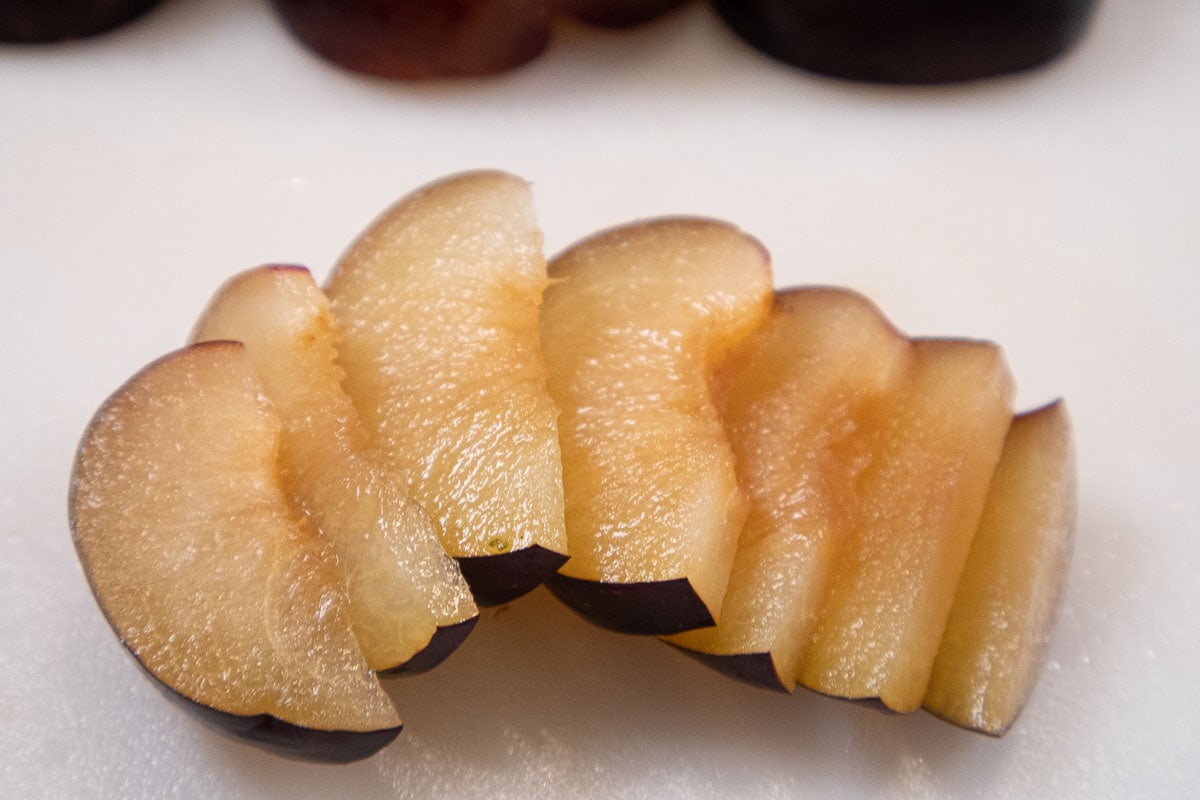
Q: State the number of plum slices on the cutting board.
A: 7